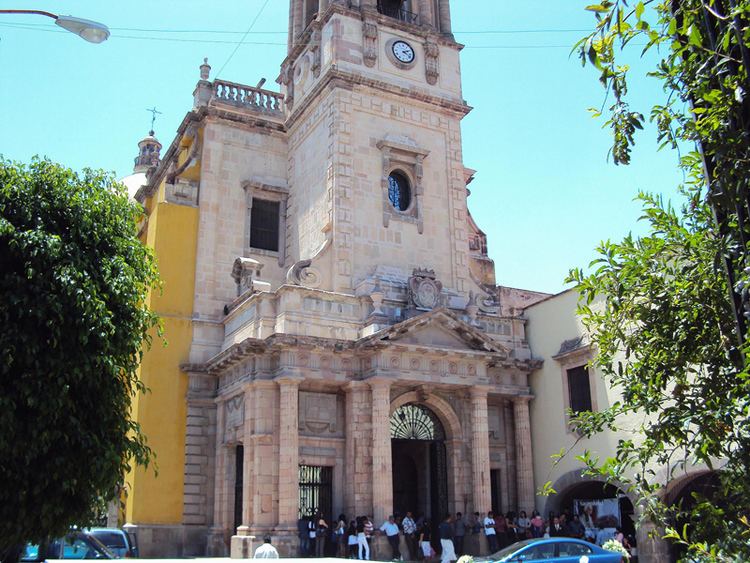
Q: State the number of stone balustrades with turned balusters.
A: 1